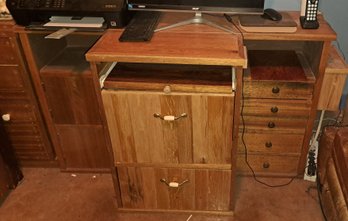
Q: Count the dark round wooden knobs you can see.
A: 5